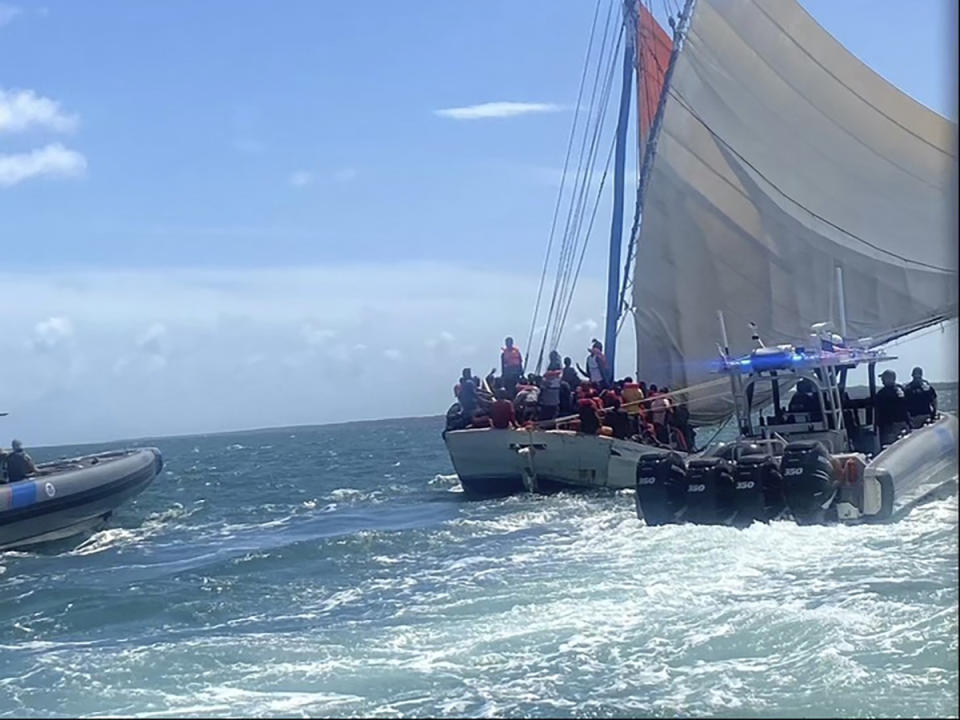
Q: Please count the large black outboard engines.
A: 4